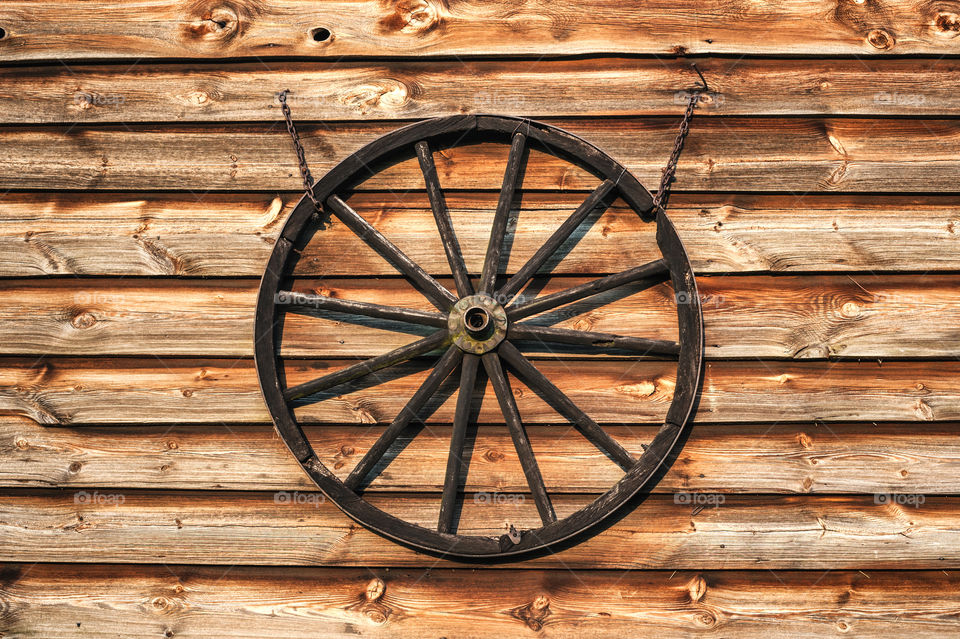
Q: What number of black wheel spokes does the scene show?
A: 12